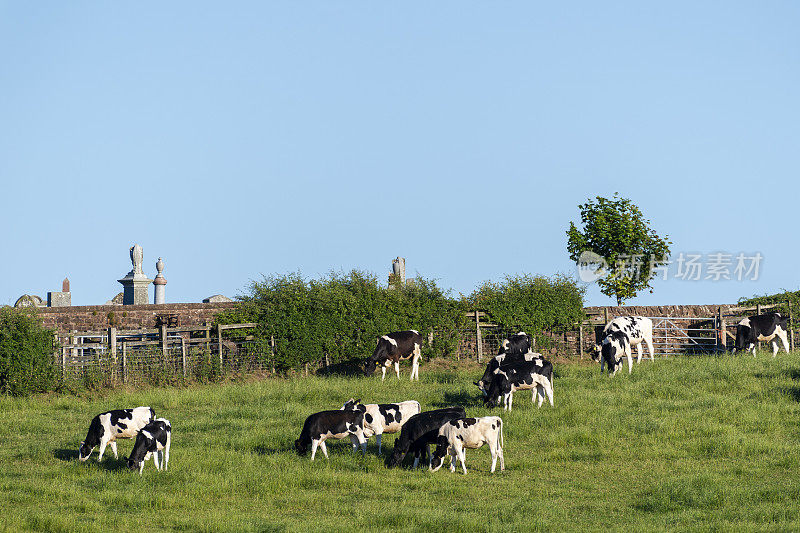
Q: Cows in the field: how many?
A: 13